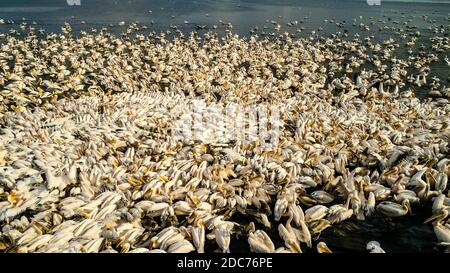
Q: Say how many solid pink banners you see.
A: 0